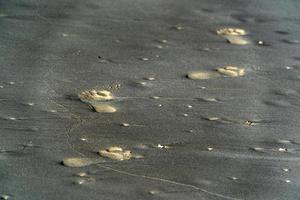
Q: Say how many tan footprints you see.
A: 4